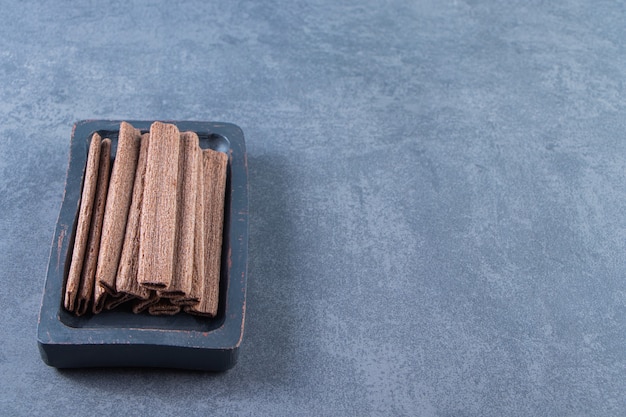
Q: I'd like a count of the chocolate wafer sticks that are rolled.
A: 12